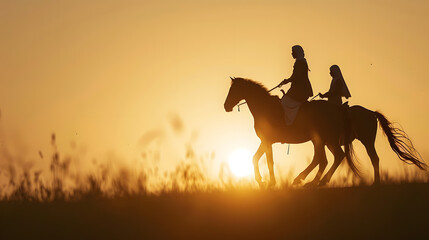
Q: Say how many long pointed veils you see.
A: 1